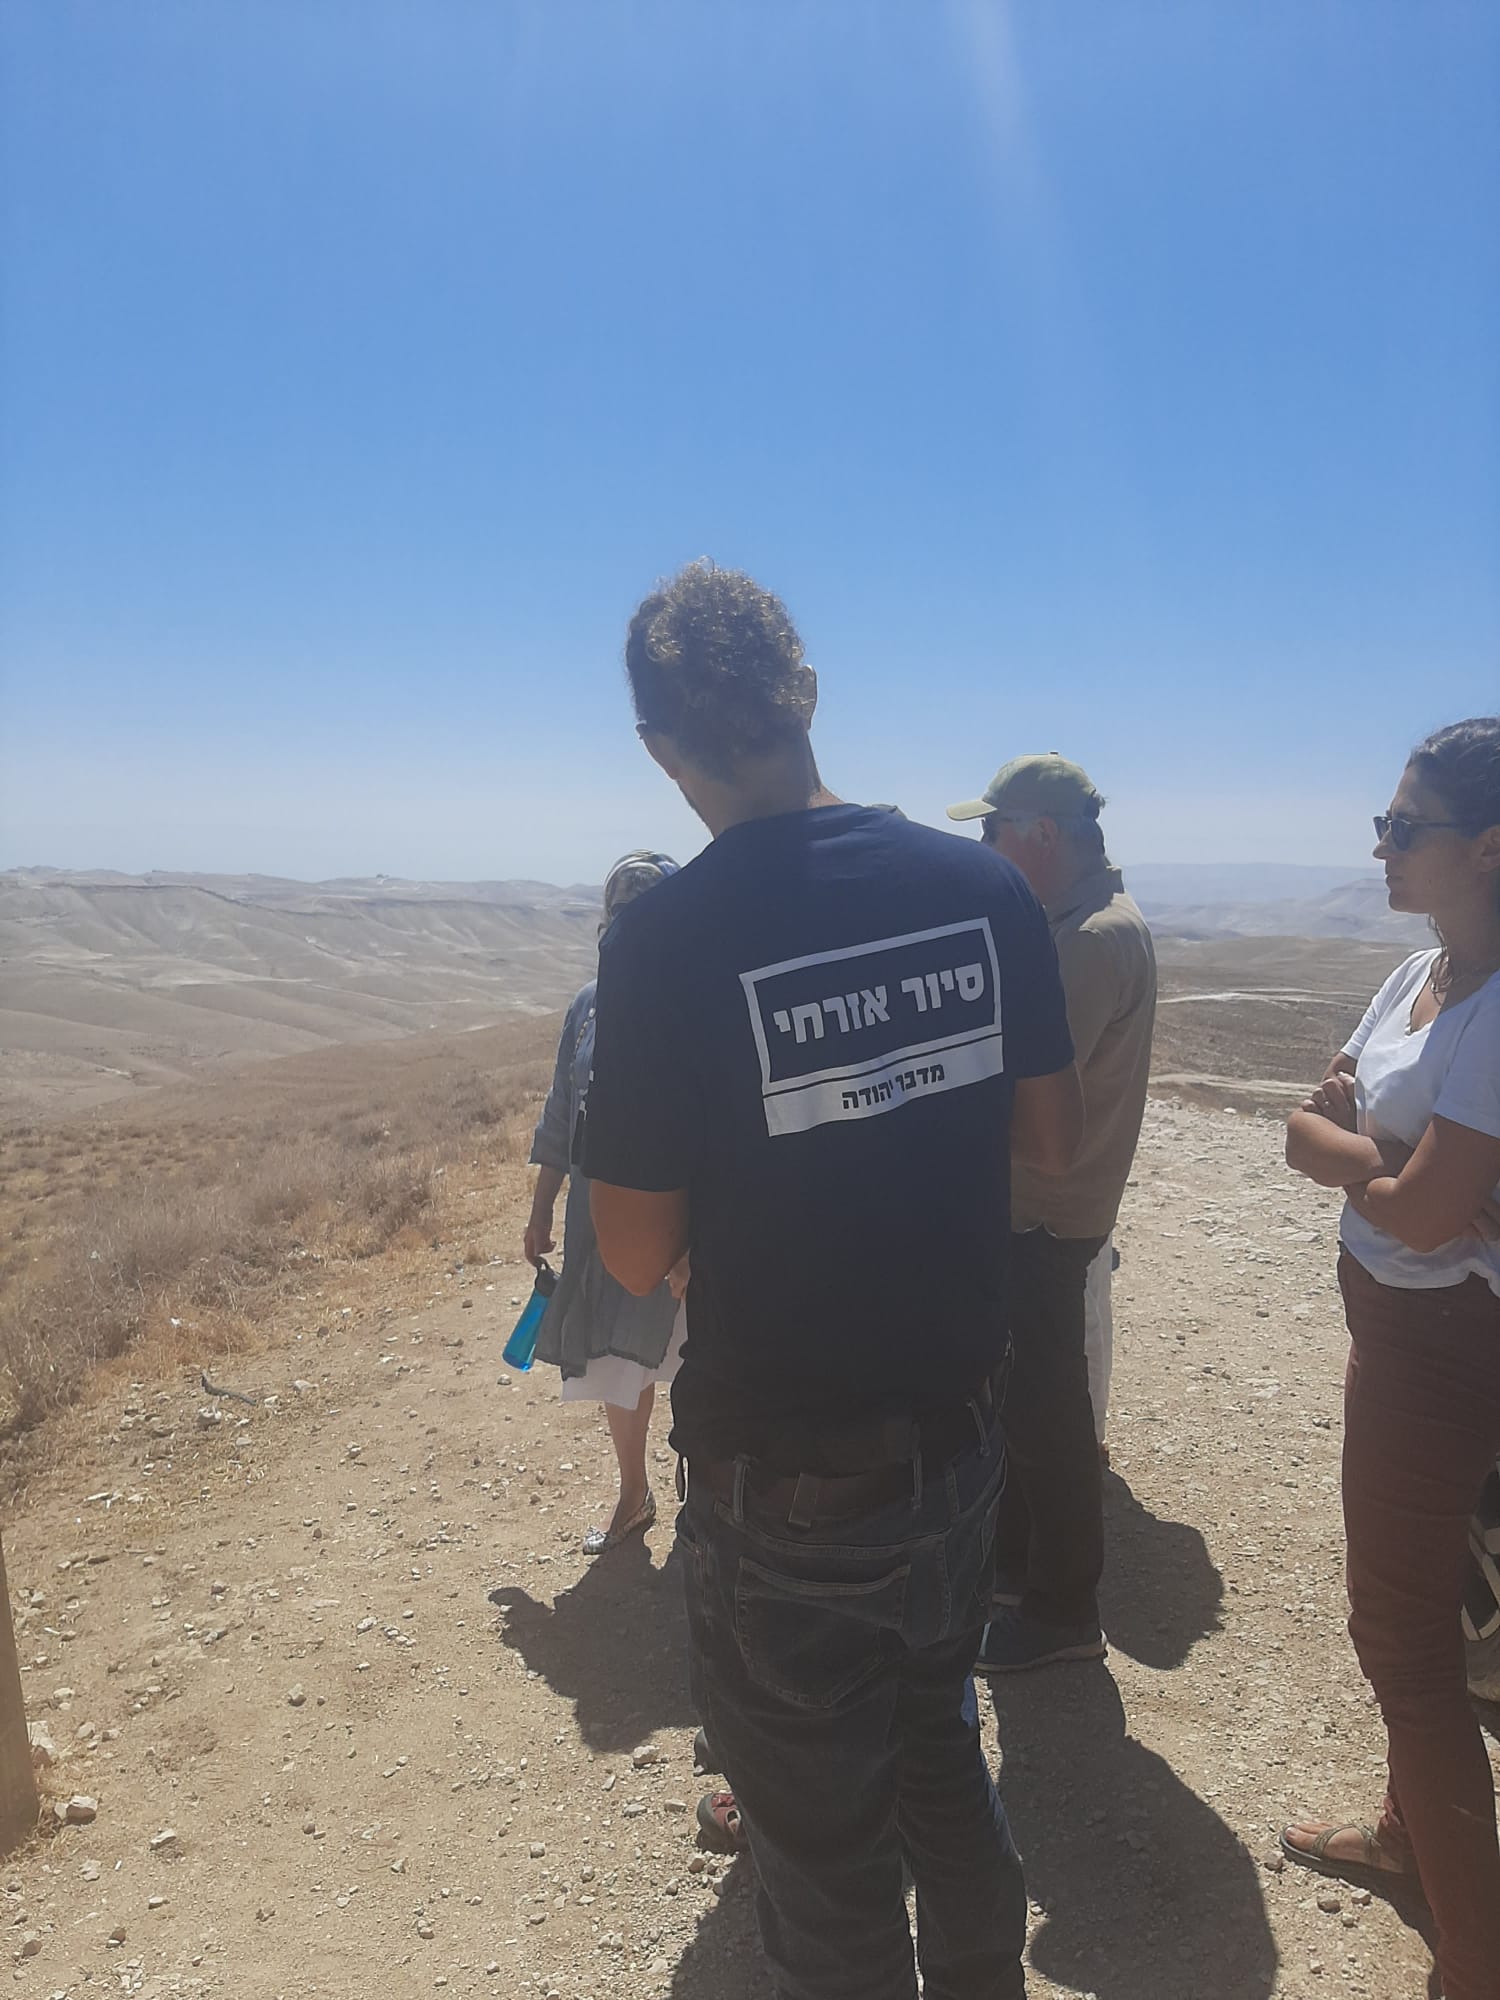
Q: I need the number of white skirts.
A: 1